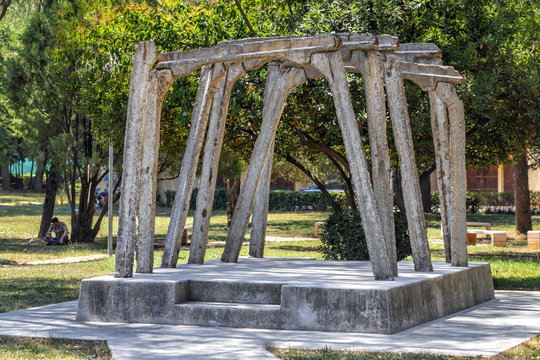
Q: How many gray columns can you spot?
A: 11